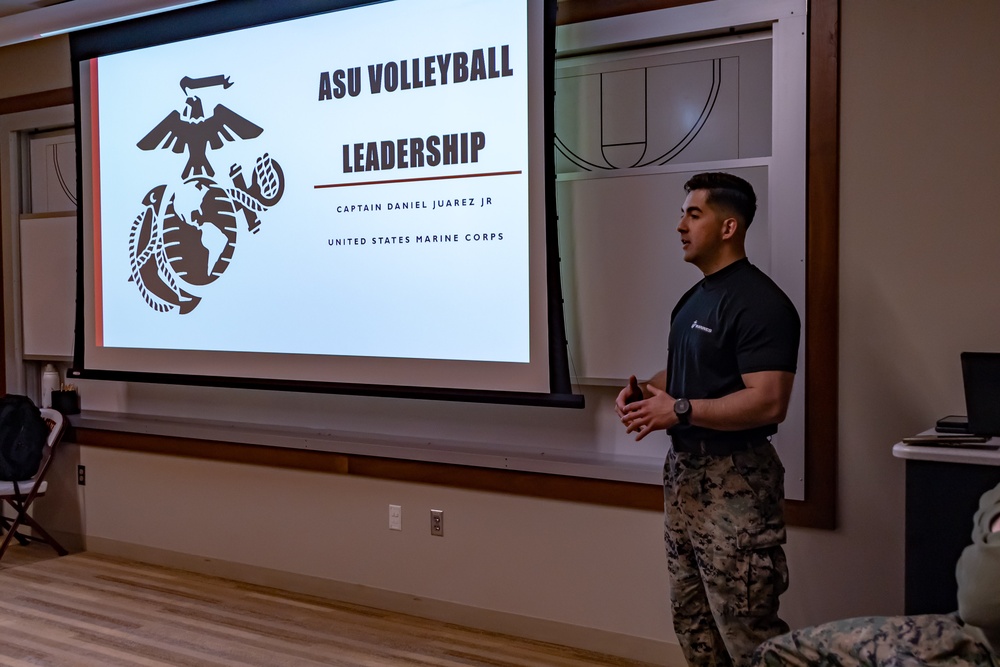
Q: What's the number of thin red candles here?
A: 0